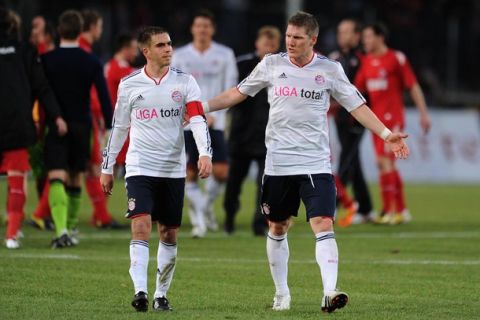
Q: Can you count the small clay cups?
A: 0